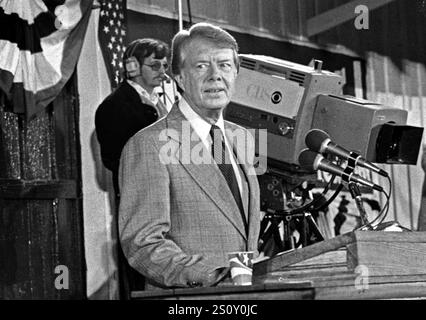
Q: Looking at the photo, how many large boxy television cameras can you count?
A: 1